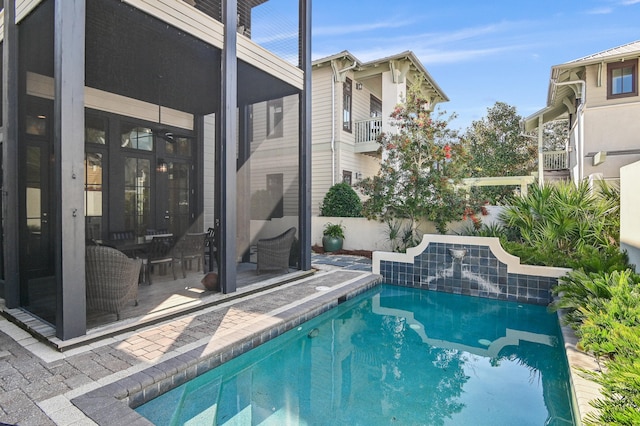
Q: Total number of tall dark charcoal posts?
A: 4